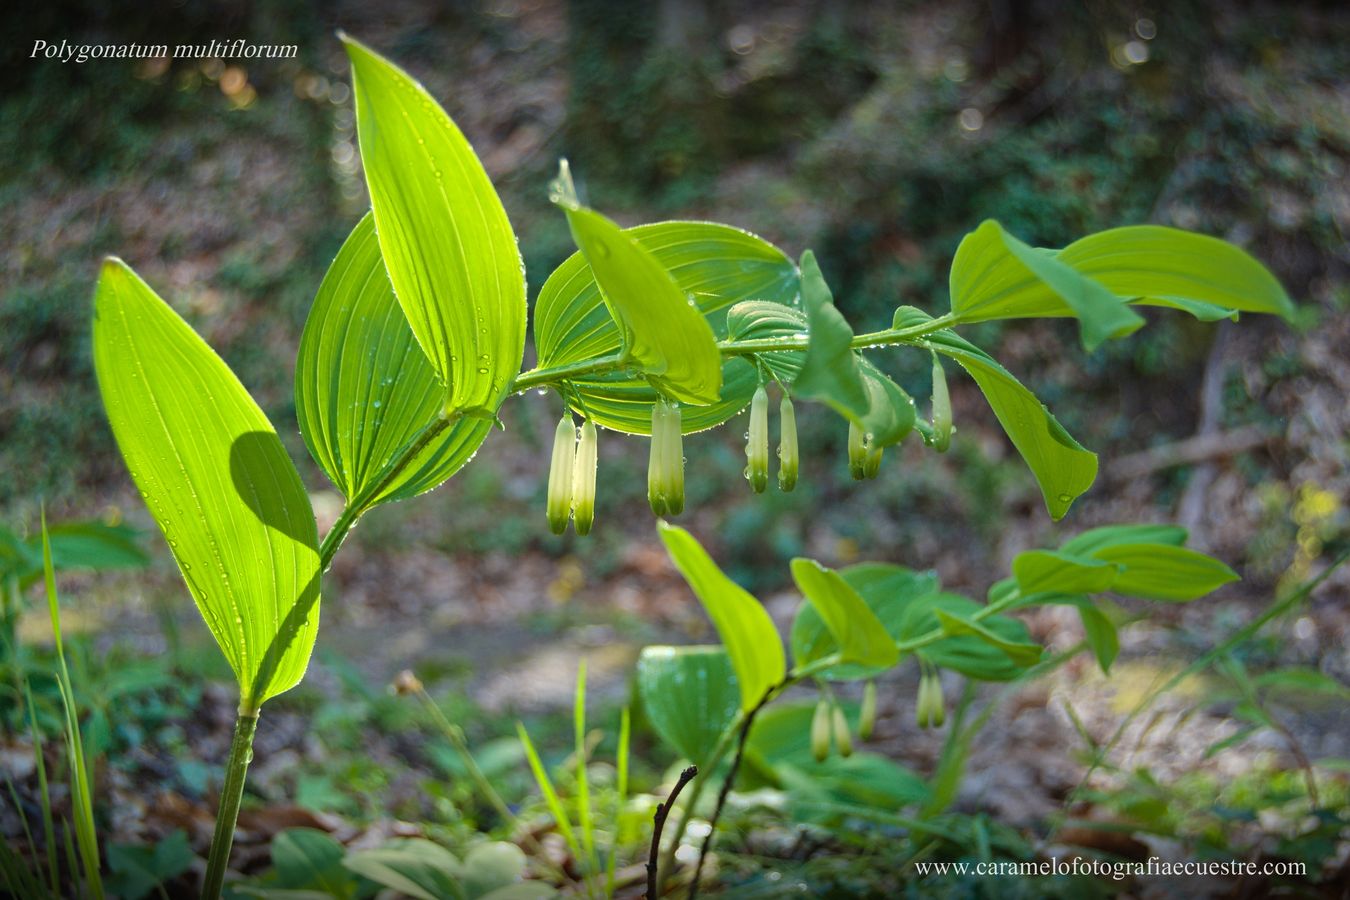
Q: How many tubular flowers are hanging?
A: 14